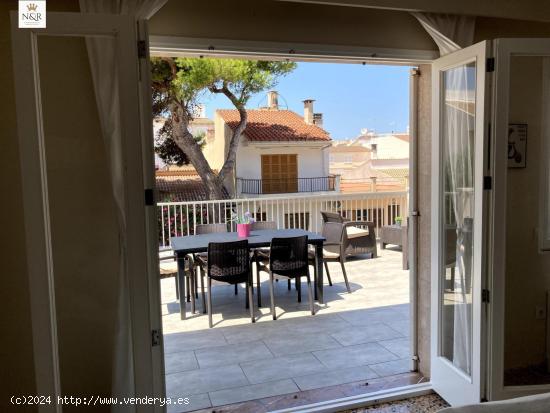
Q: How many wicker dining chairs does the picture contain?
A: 6